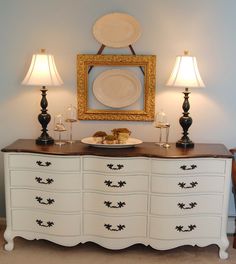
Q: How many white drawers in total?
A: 12